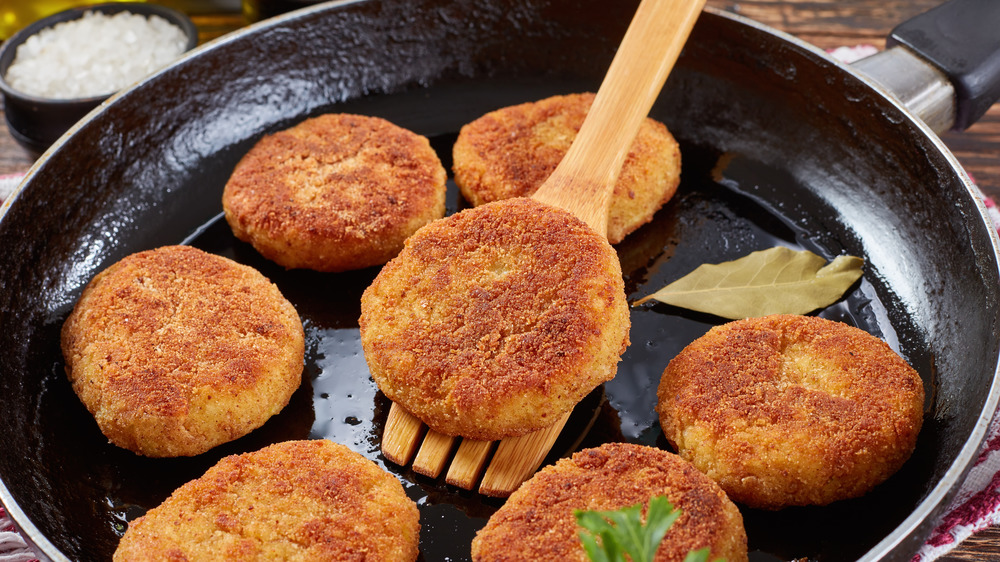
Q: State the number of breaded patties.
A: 7